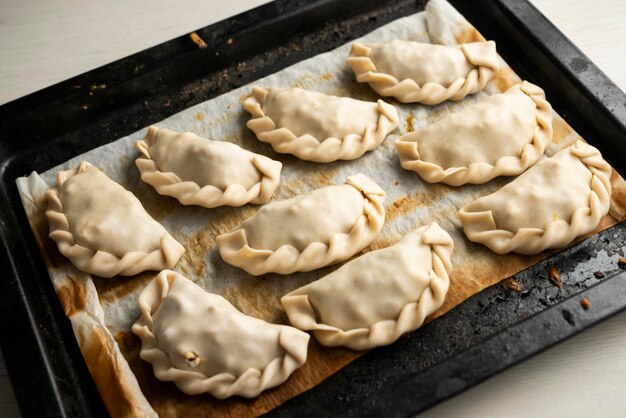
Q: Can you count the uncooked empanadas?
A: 9